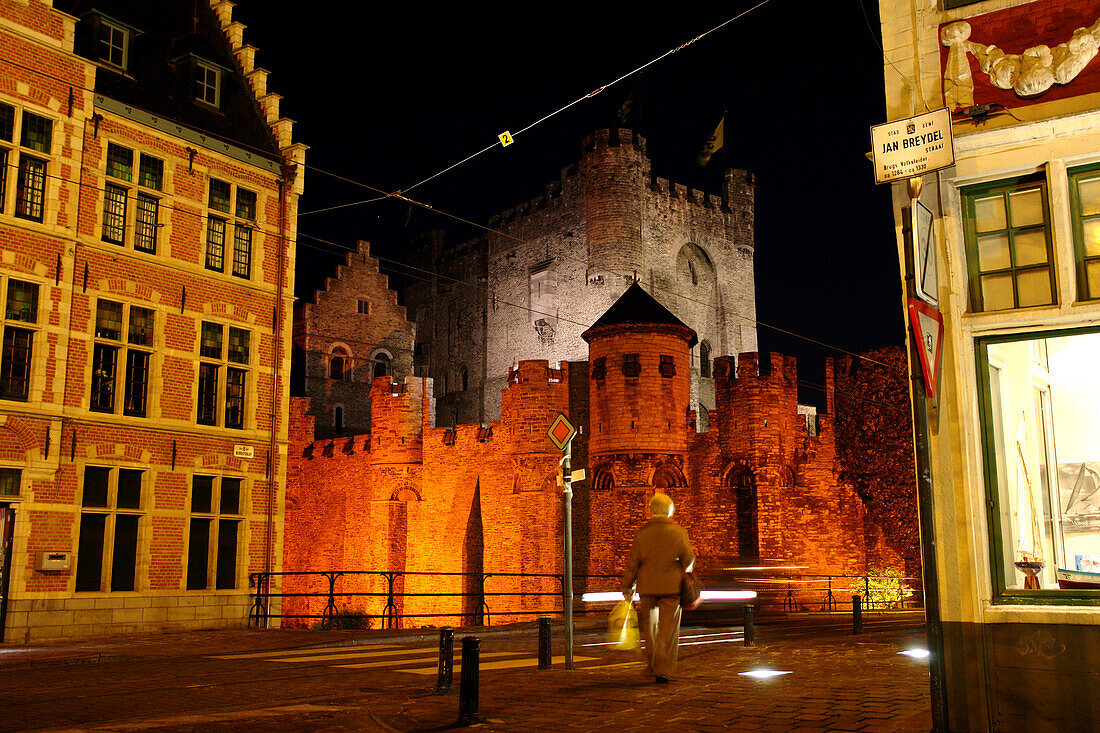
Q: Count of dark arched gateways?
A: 1